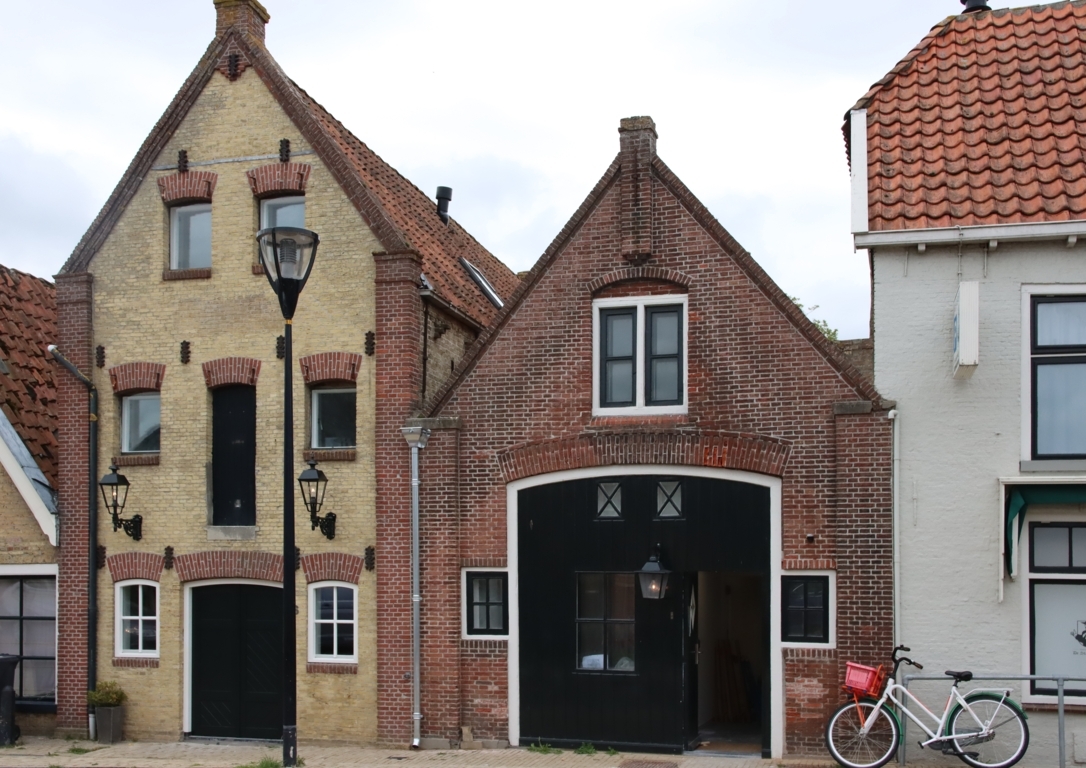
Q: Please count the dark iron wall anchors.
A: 11